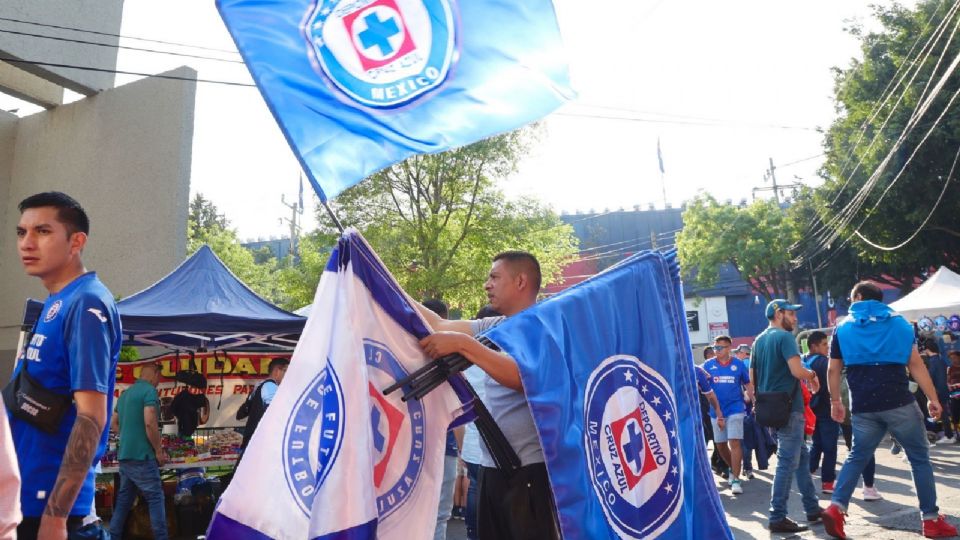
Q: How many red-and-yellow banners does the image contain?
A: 1